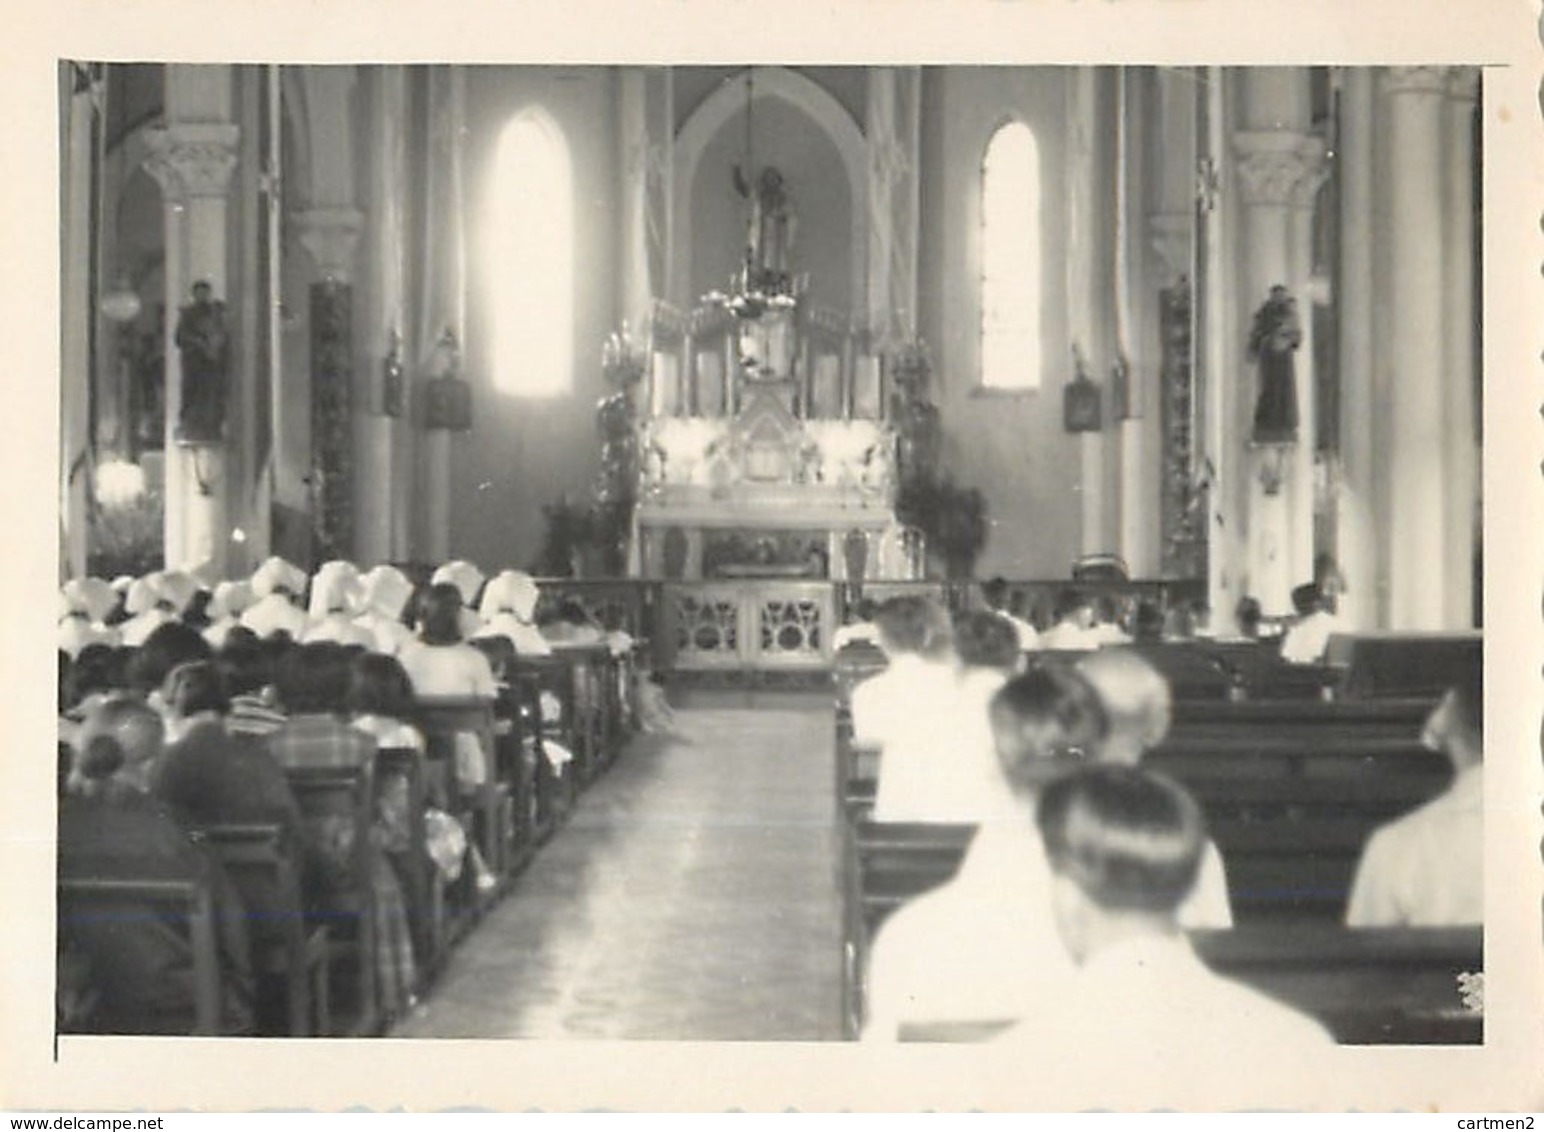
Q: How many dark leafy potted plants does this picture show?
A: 2